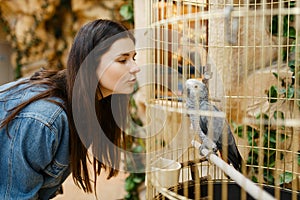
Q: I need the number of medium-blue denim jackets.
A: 1